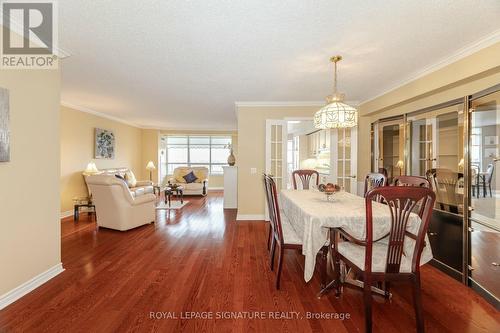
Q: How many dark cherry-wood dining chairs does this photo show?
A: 6